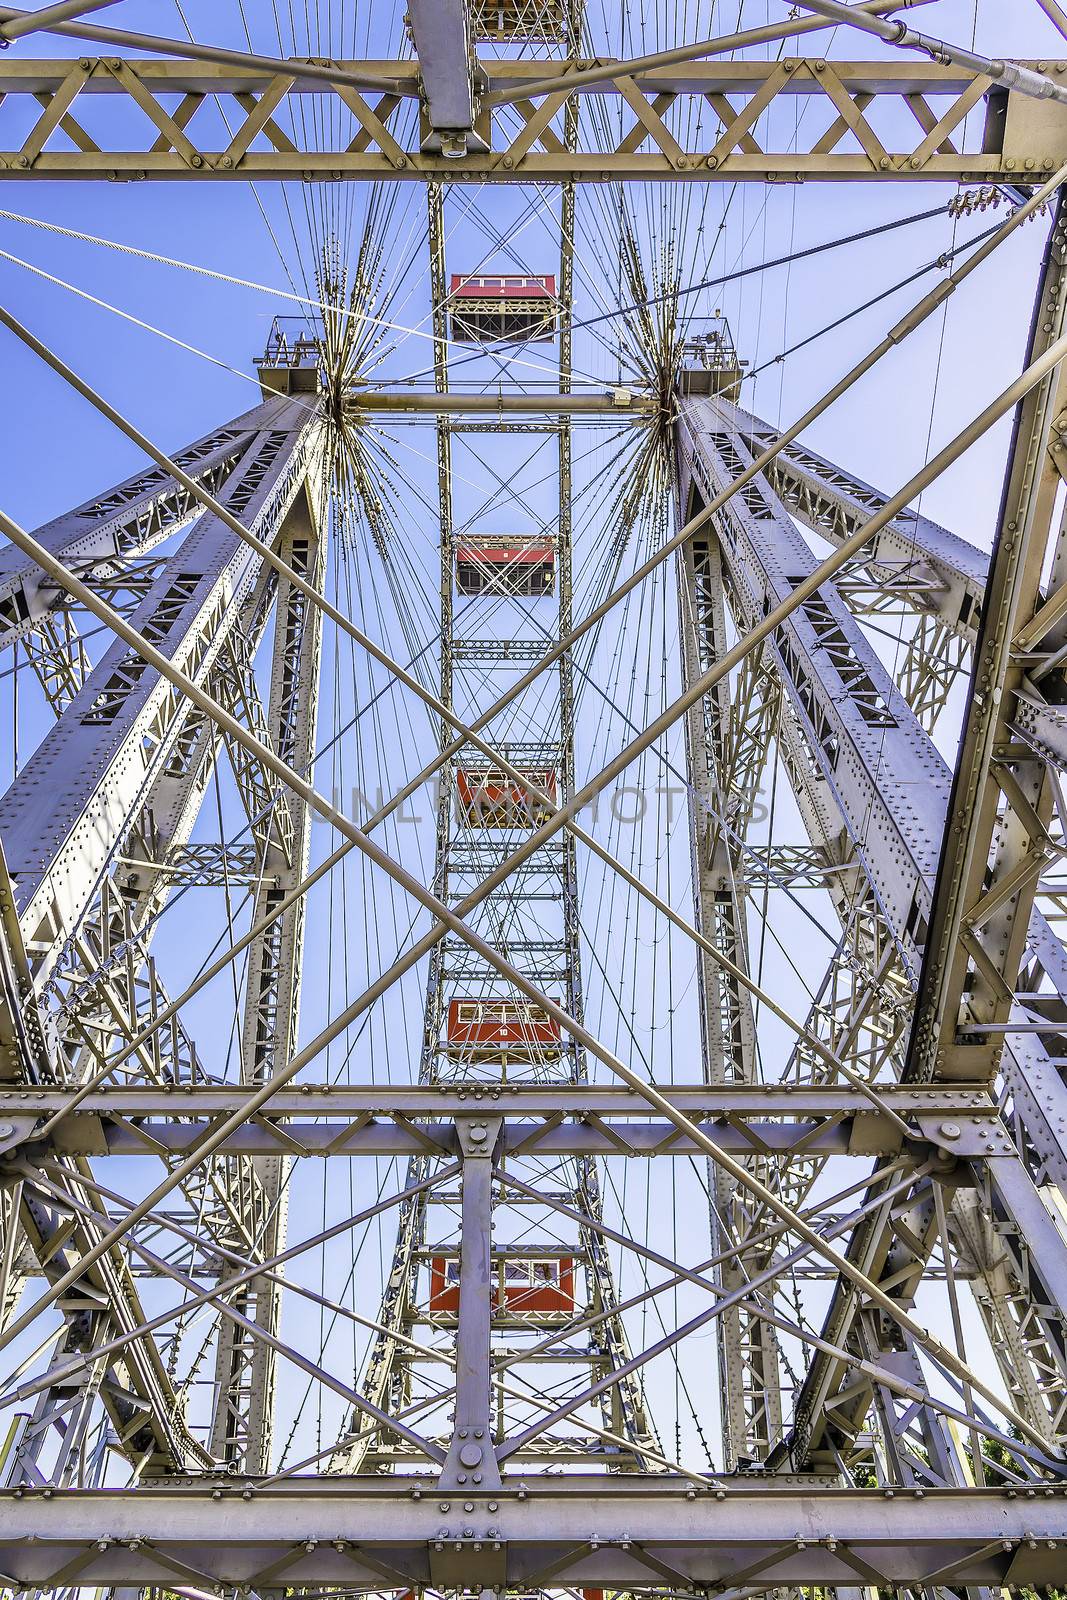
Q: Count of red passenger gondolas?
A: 5